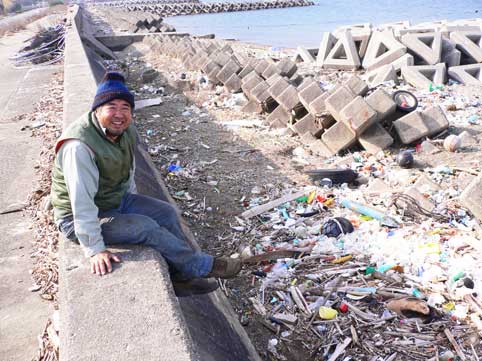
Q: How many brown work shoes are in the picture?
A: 2